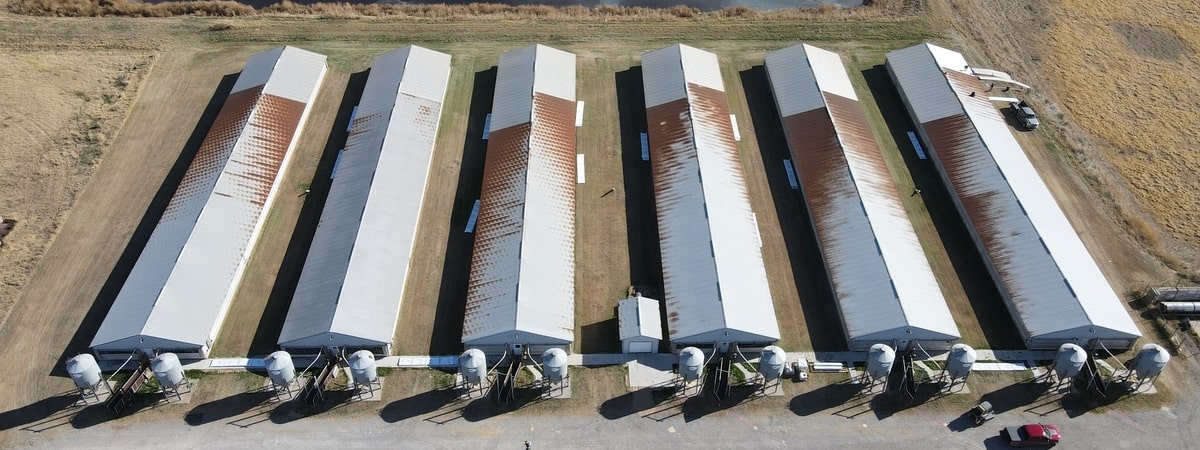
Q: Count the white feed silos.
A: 12